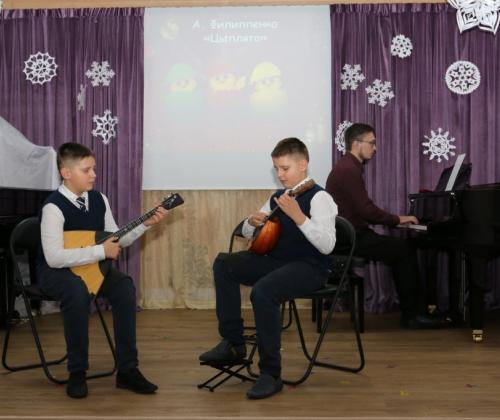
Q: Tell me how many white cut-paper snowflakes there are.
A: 11